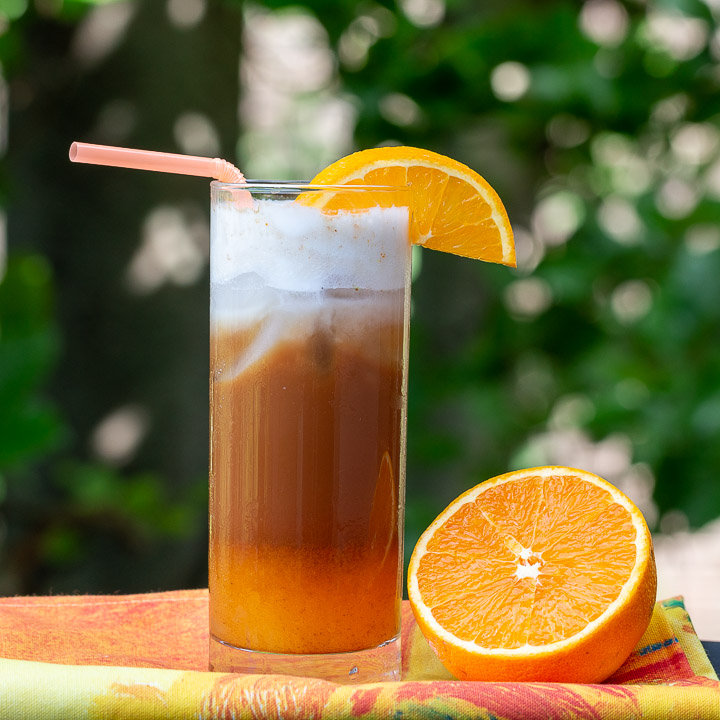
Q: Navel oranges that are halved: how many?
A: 1